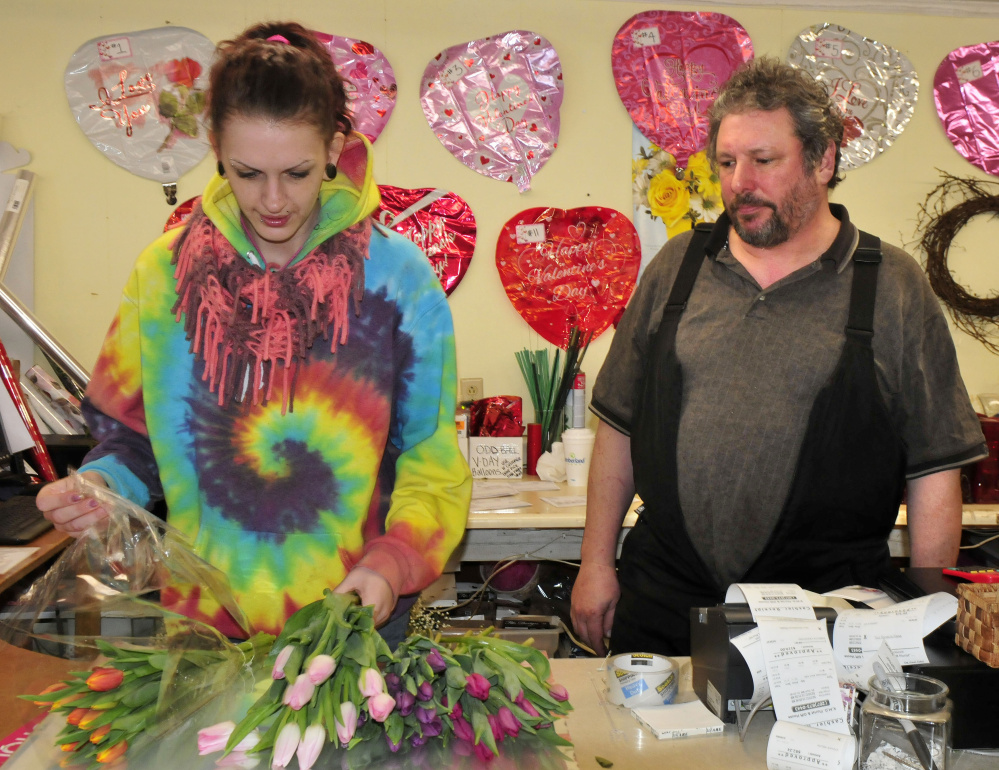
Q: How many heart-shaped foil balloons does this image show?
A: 9